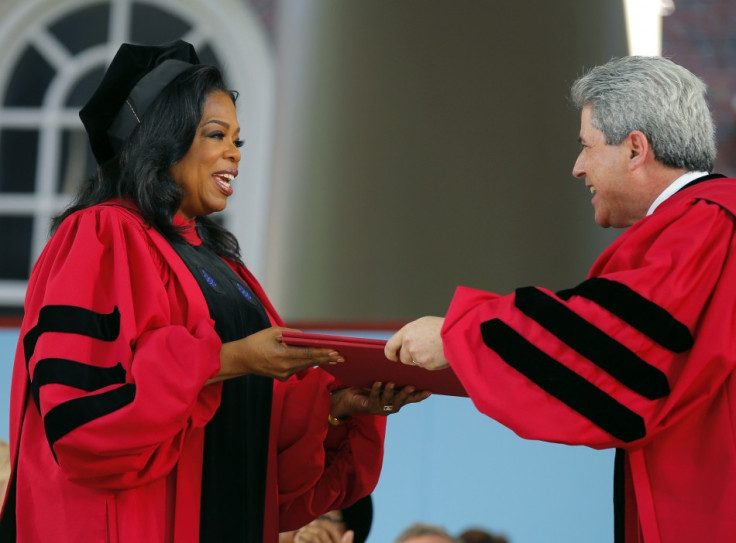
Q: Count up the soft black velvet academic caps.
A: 1